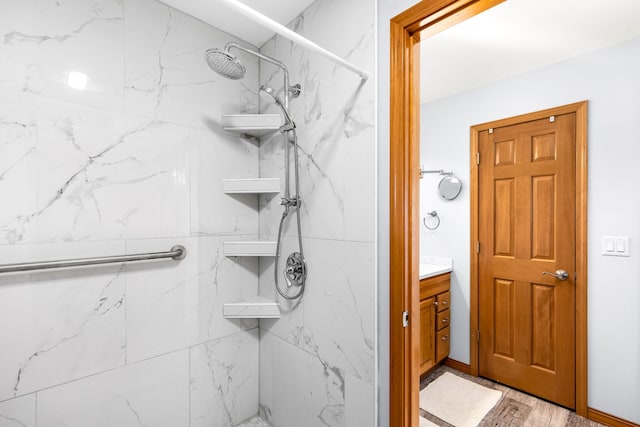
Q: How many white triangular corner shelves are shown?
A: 4